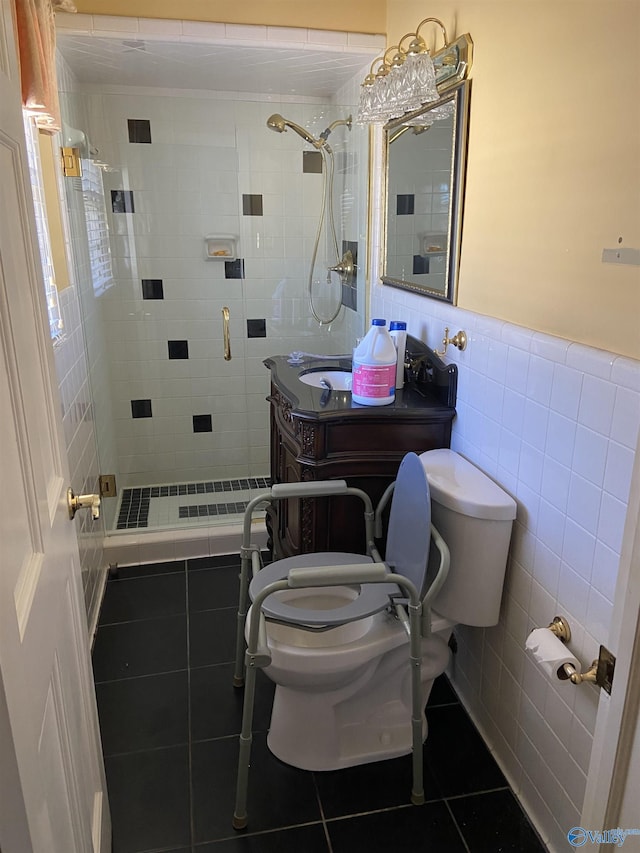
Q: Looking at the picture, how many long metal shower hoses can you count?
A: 1